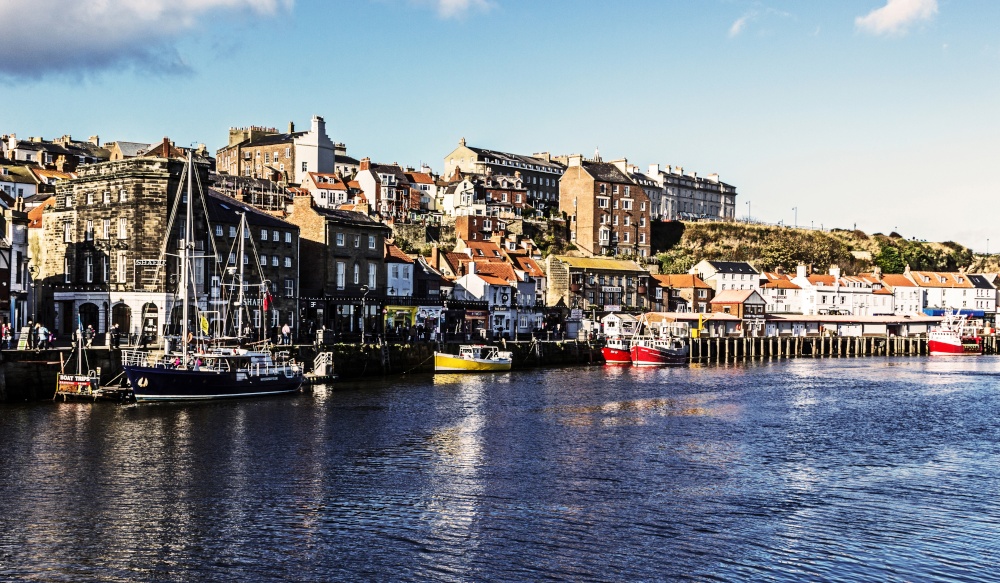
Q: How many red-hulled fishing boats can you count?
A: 3